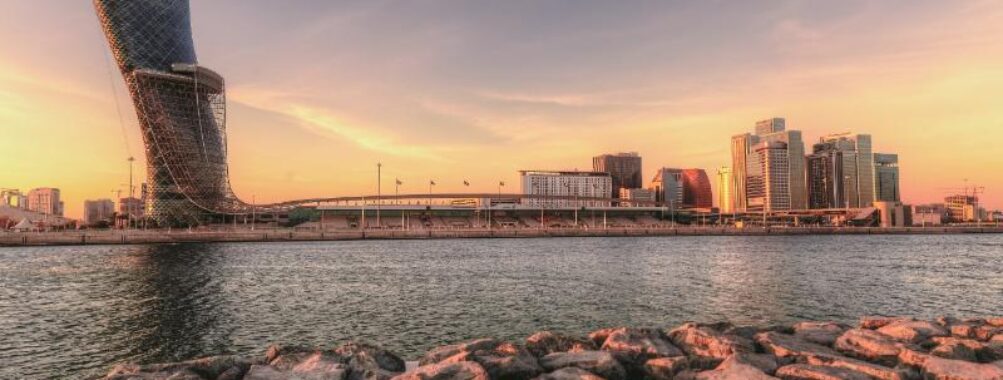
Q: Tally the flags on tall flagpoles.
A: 4